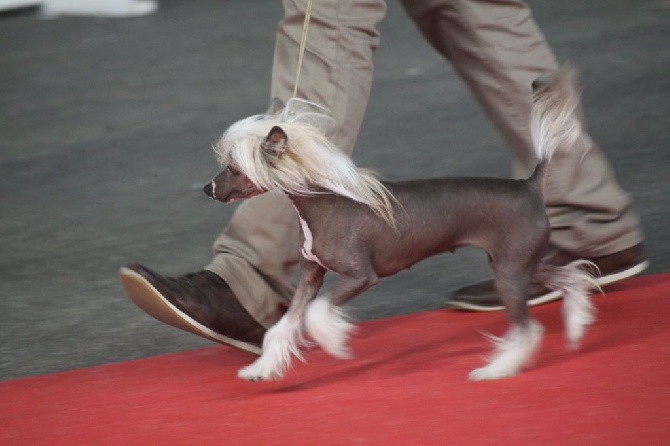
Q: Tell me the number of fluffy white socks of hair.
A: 4